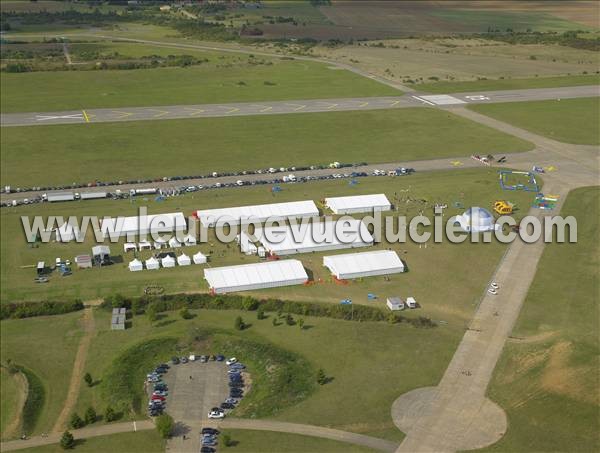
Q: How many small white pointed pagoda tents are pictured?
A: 10